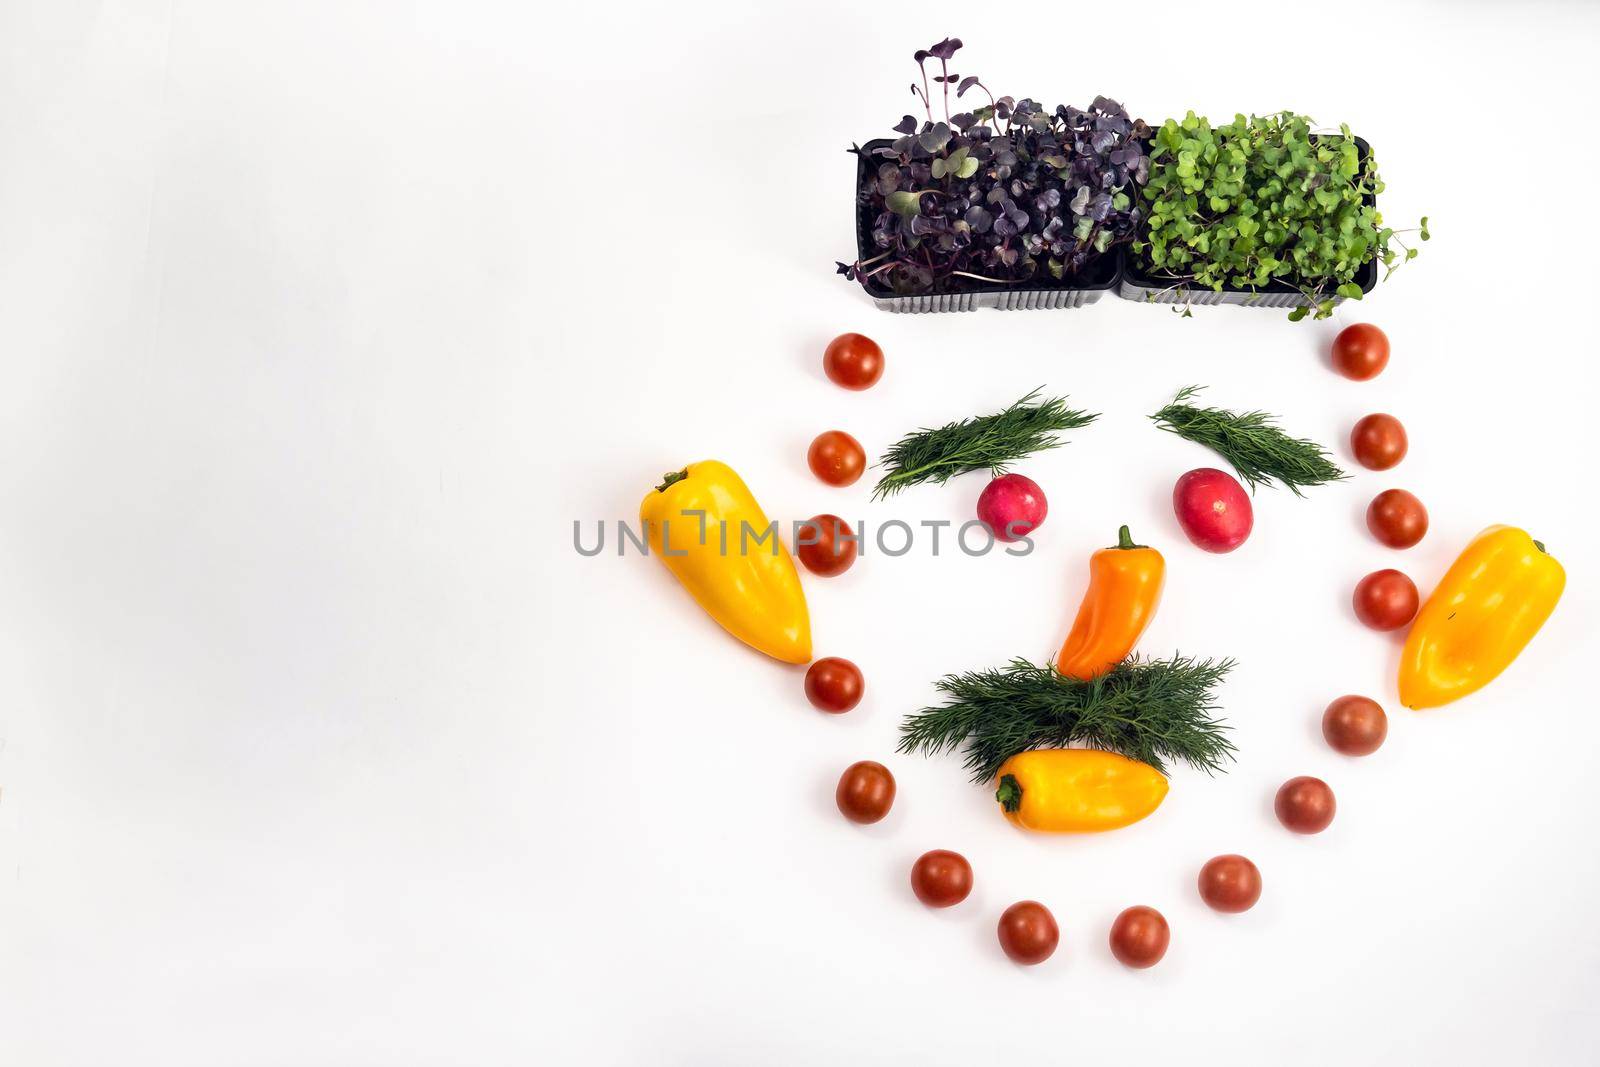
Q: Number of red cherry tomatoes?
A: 15